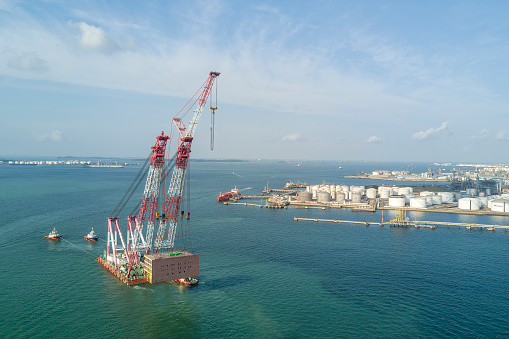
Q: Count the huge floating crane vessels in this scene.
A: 1